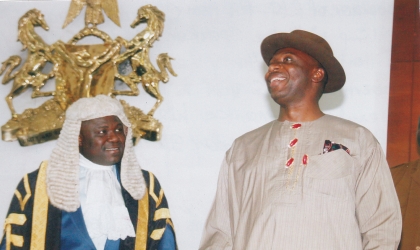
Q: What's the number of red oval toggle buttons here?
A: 4